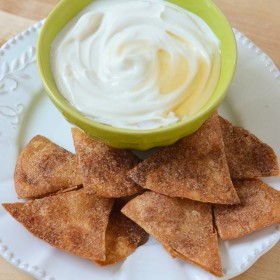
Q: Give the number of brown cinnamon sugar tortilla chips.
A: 8